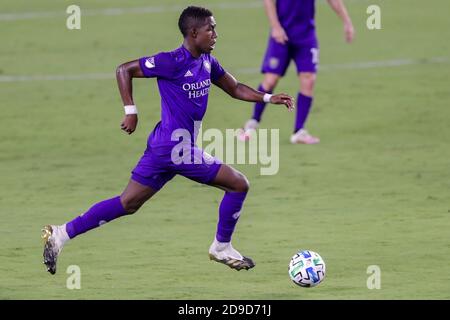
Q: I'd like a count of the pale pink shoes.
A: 2